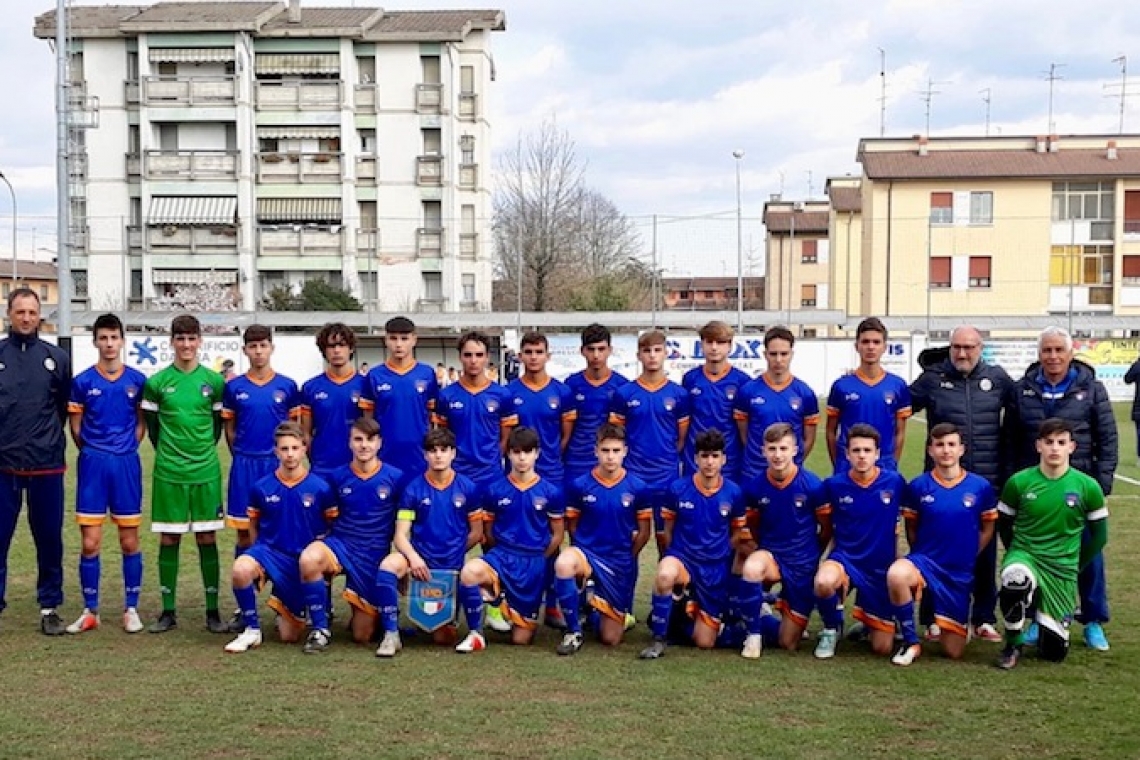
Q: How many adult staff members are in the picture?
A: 3